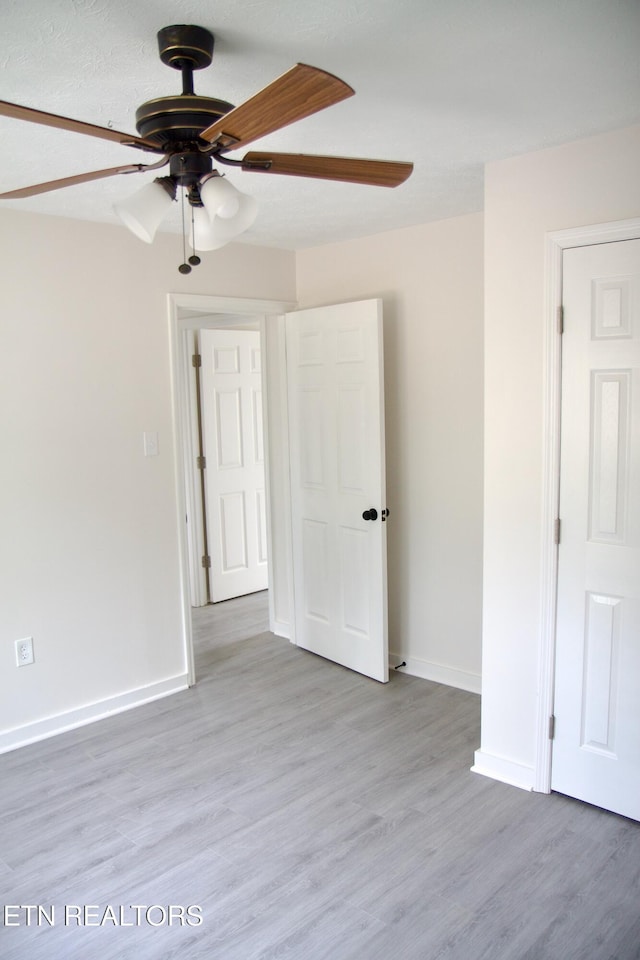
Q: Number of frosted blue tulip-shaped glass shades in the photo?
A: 0